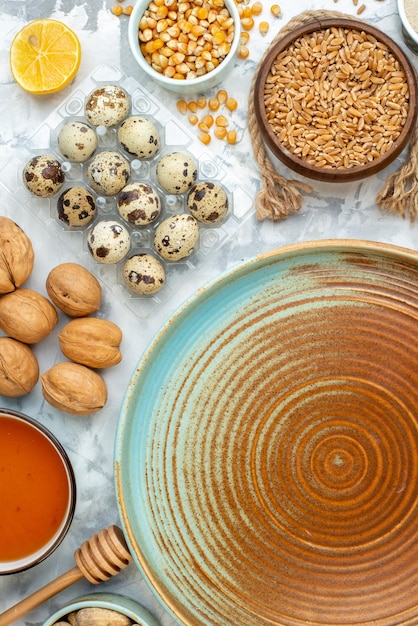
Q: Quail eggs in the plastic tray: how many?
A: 12